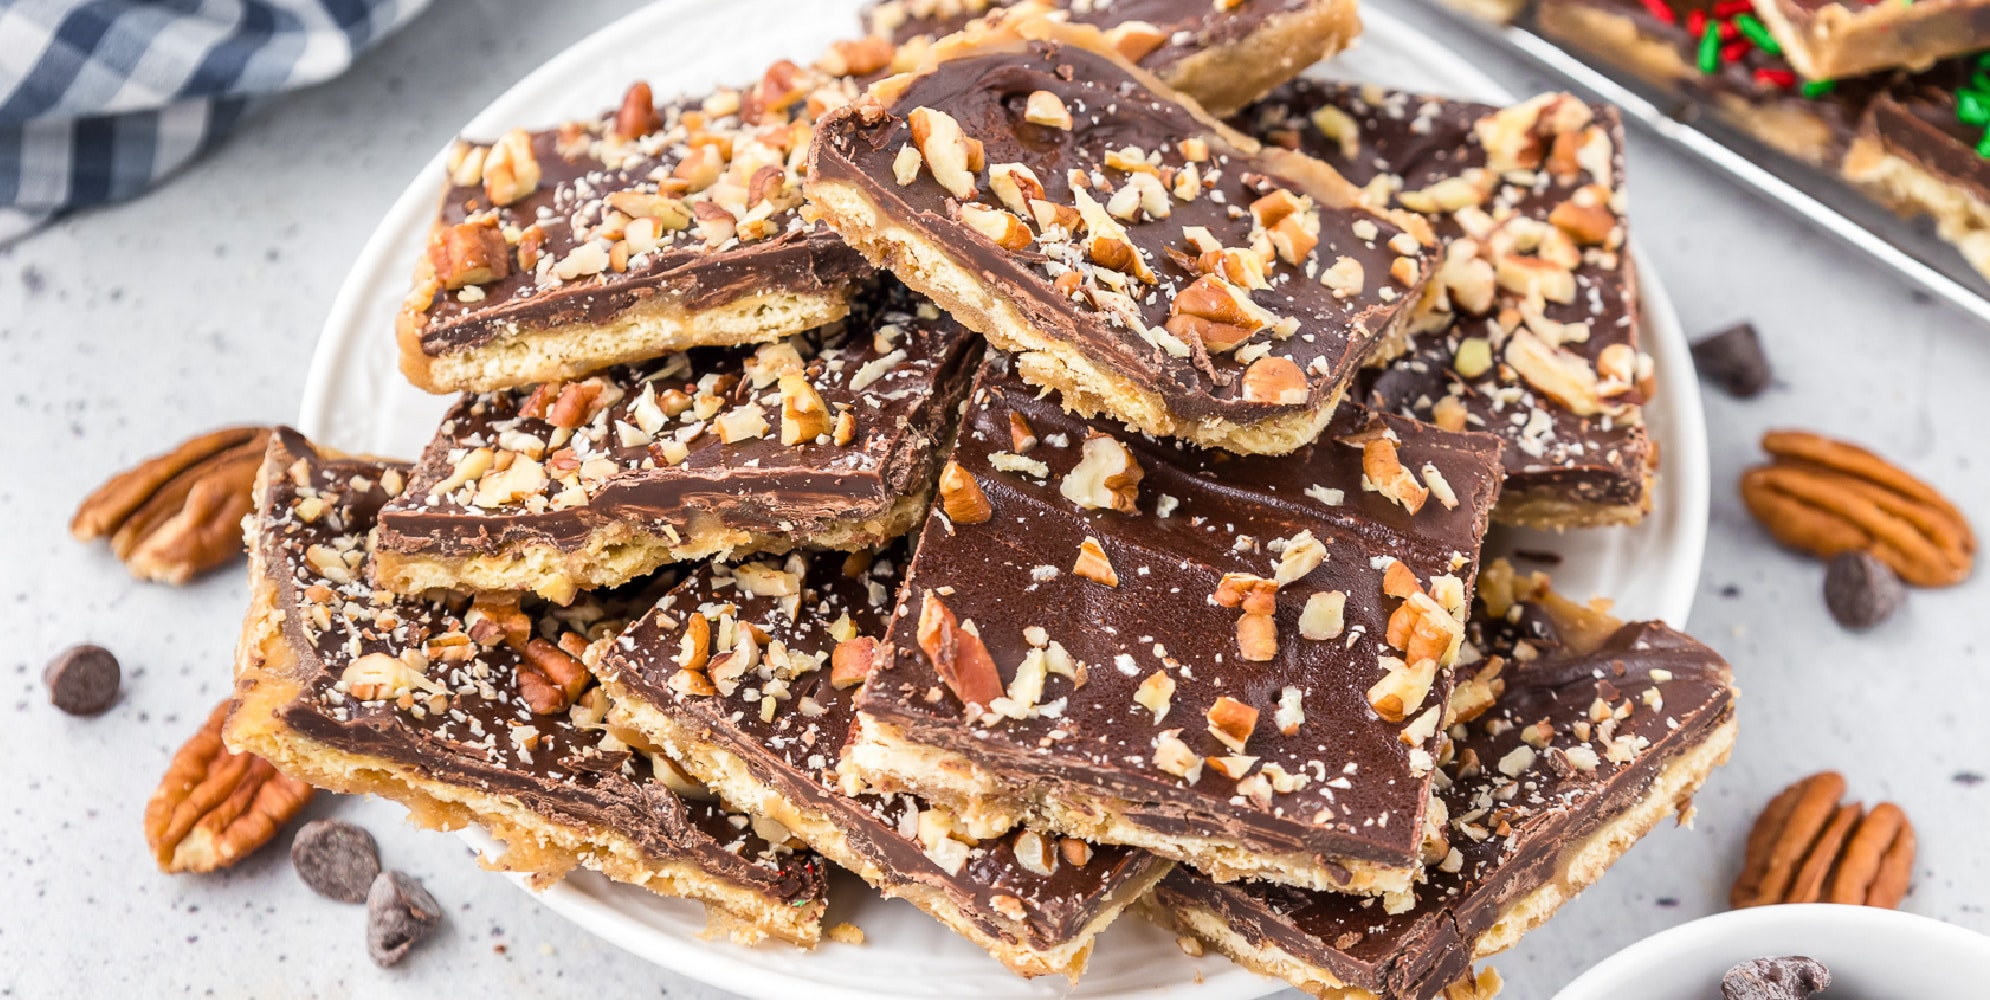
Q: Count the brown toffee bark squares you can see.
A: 9